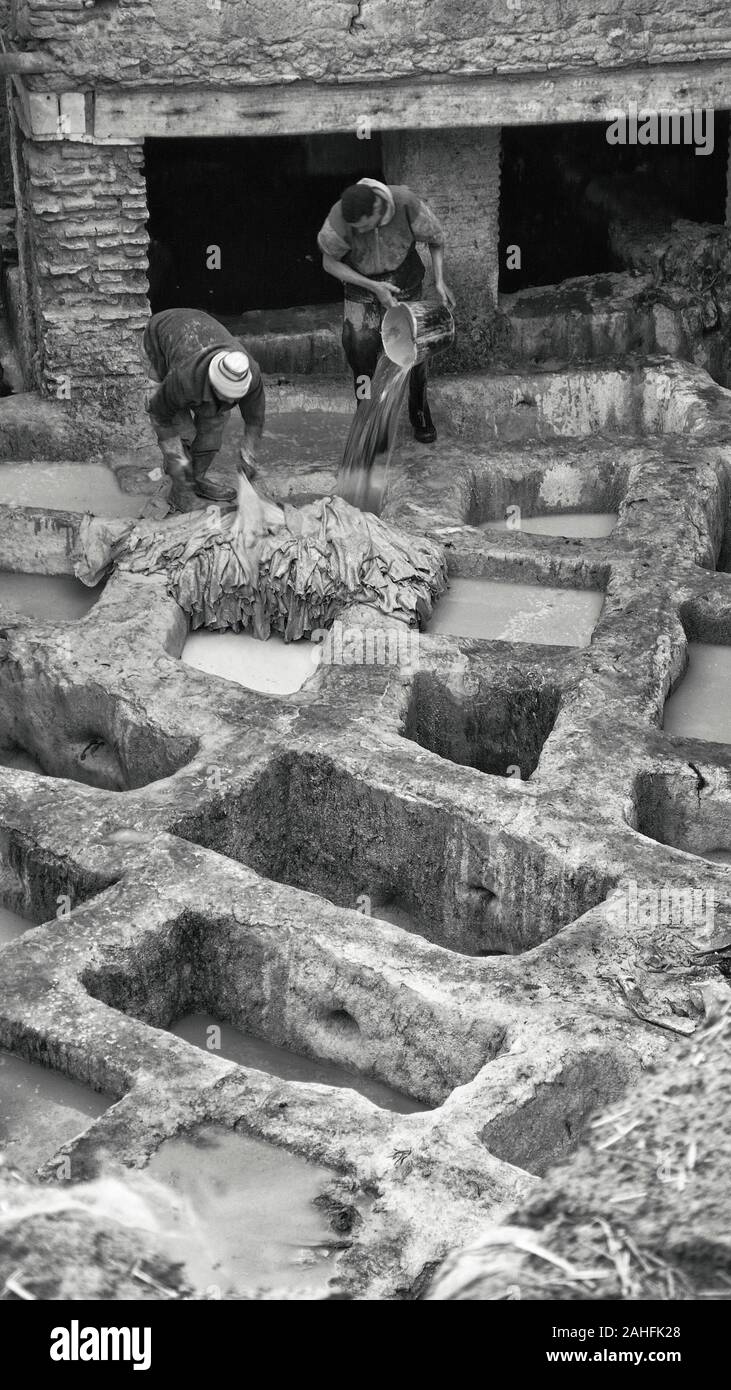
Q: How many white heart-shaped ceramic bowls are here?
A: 0